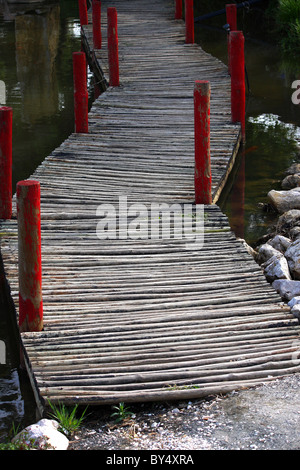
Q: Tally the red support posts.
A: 11